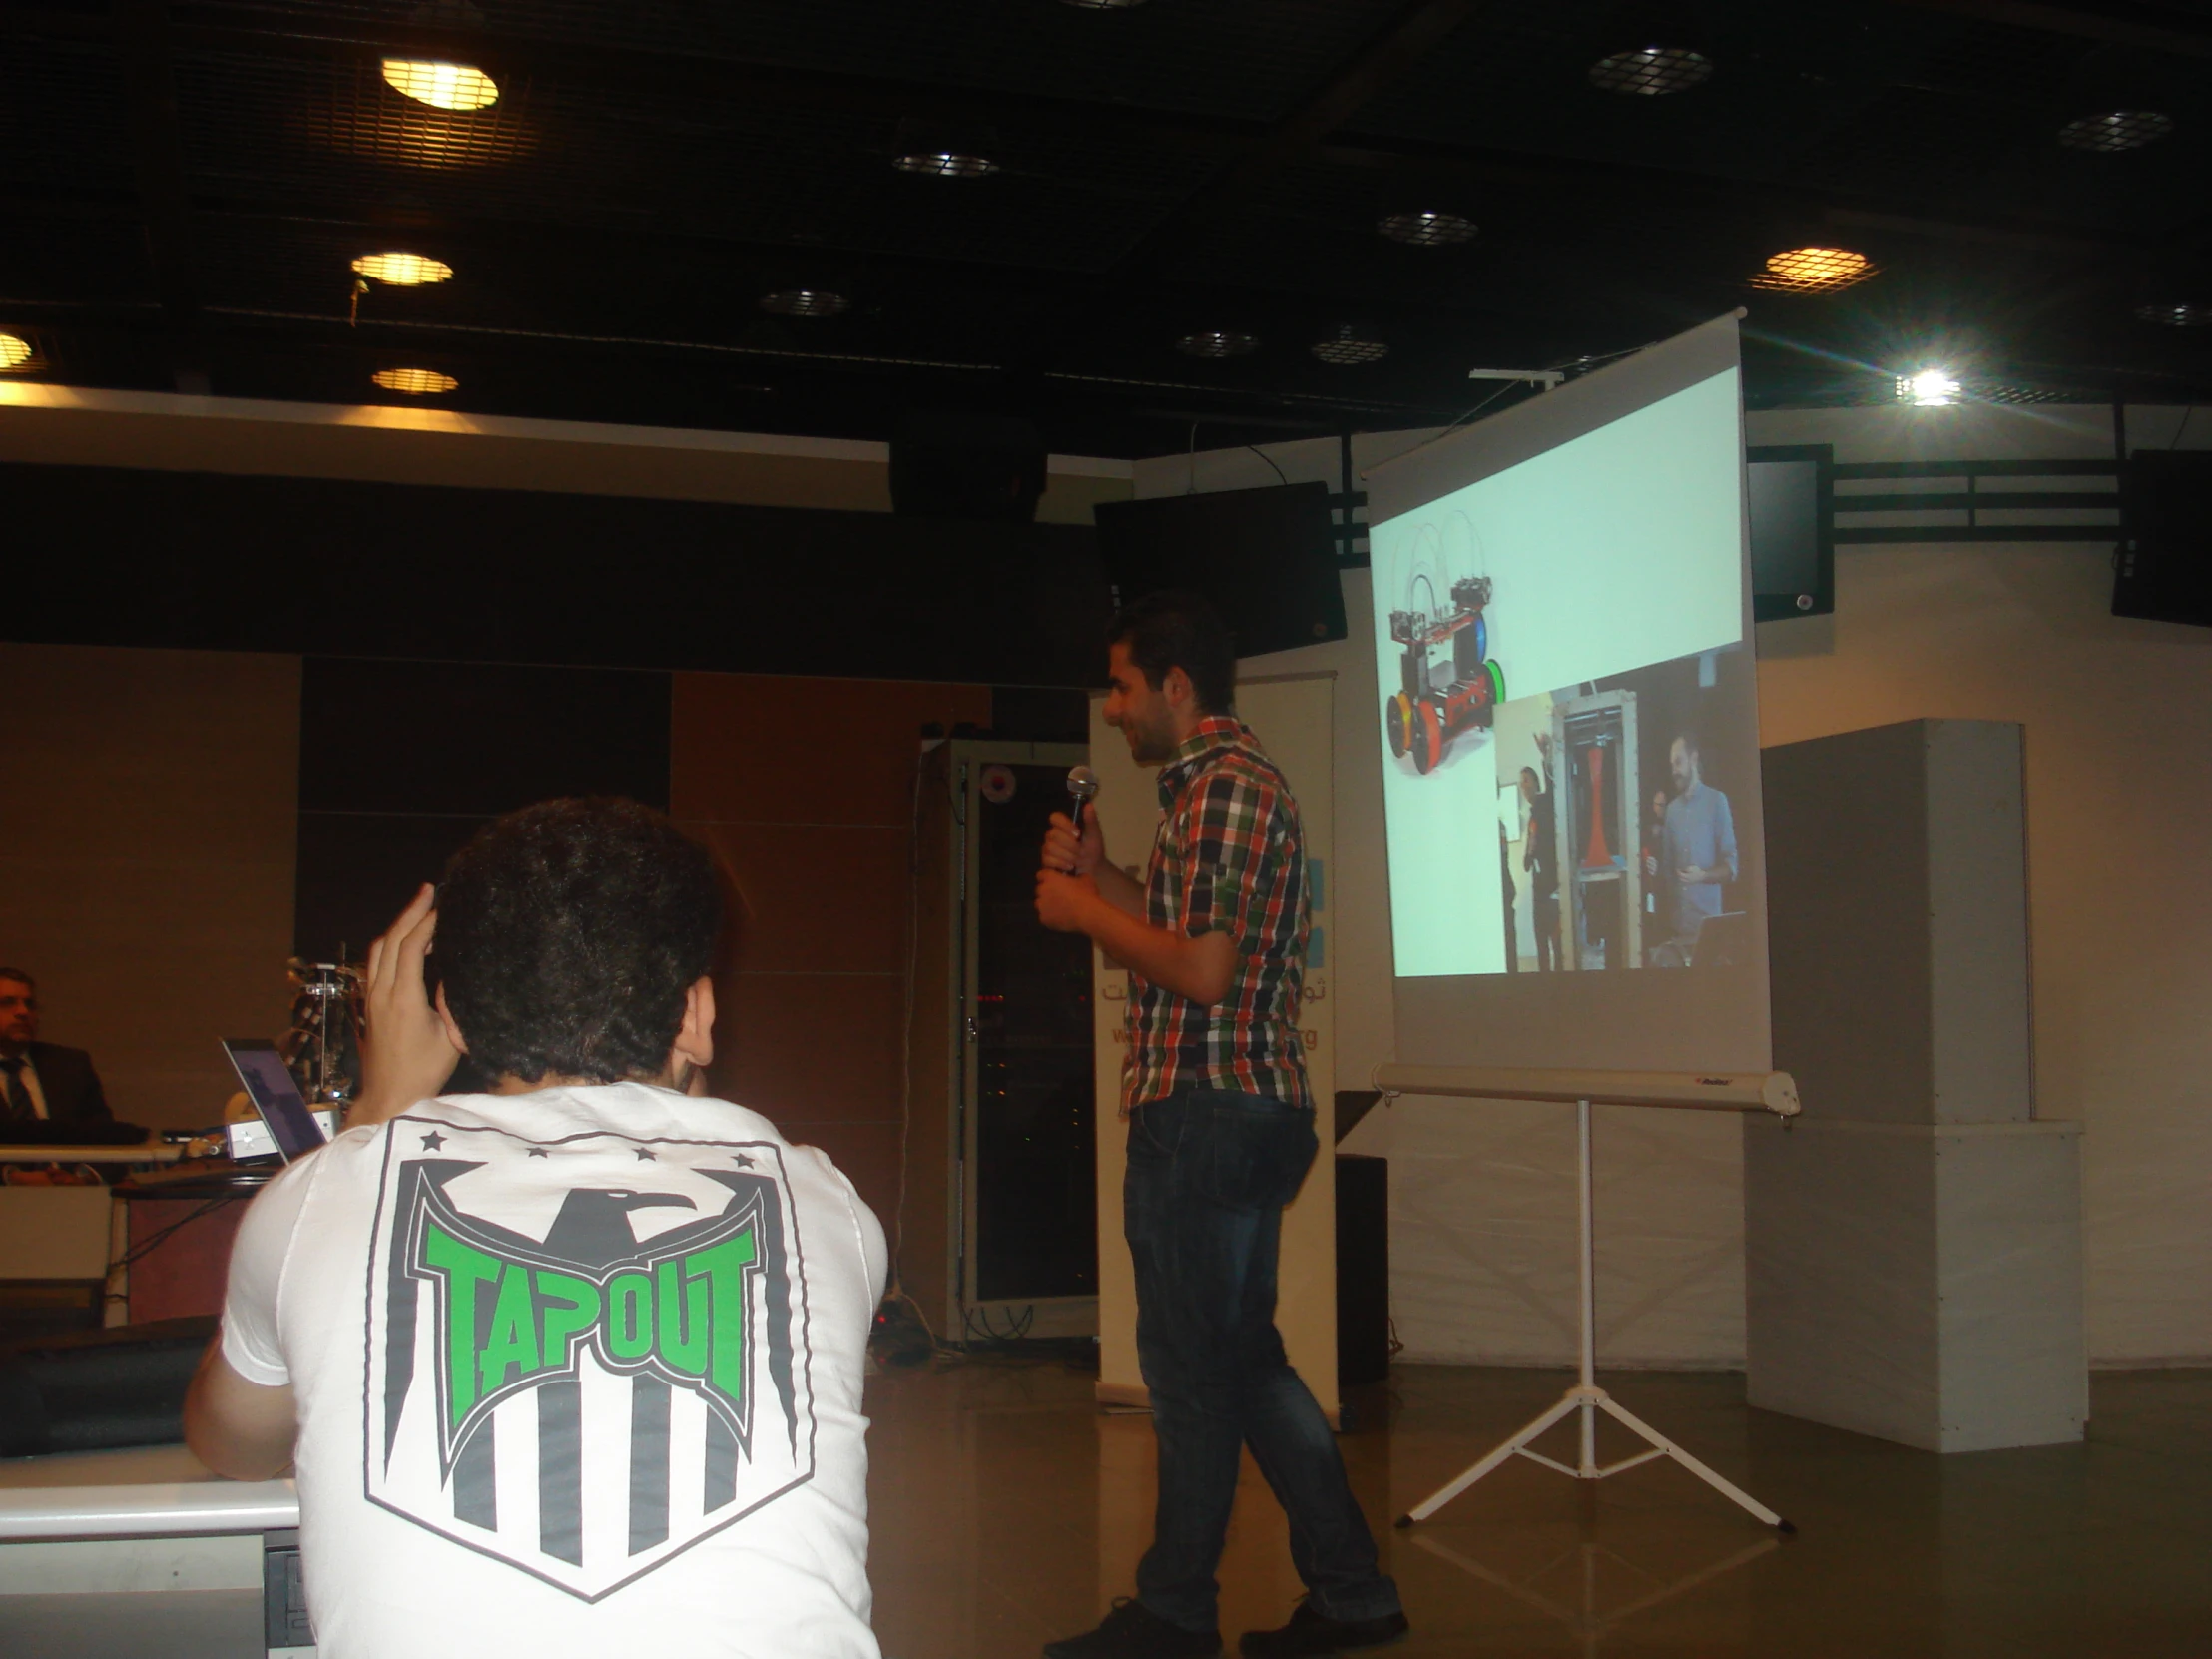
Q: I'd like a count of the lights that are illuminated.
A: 6